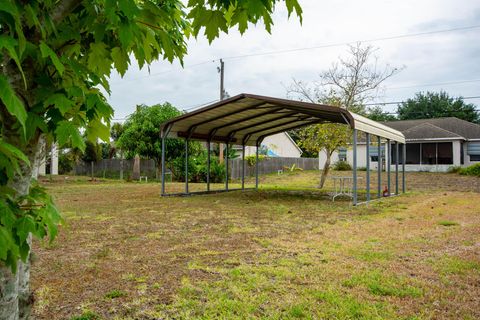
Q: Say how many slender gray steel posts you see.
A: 12